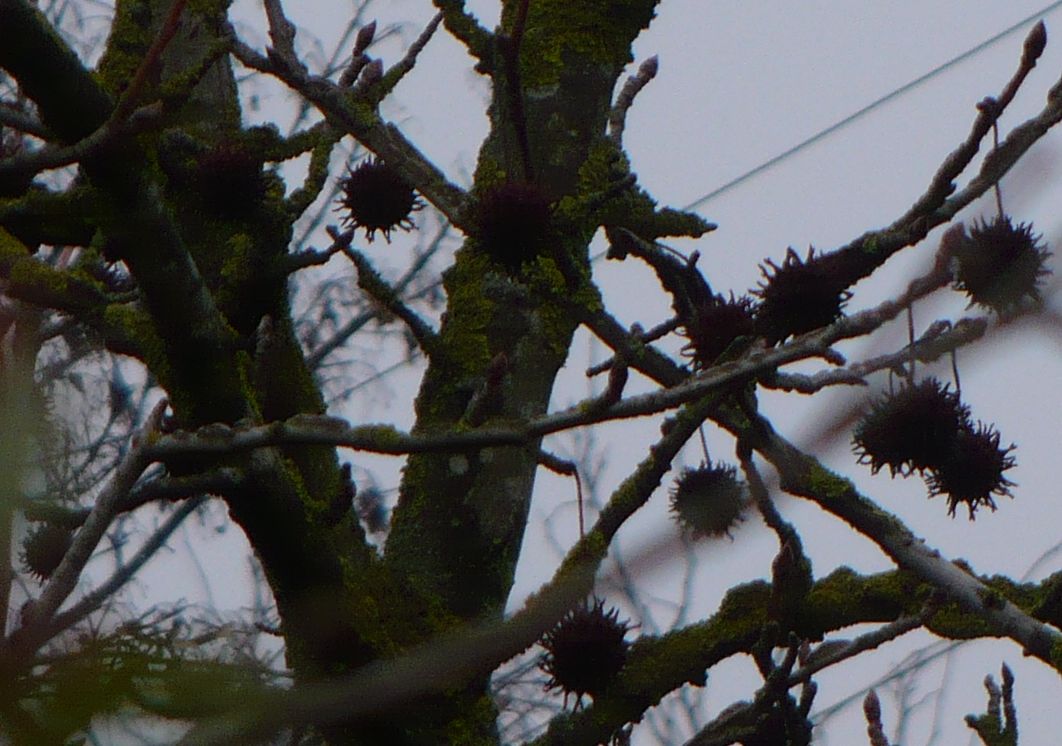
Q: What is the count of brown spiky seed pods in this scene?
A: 11